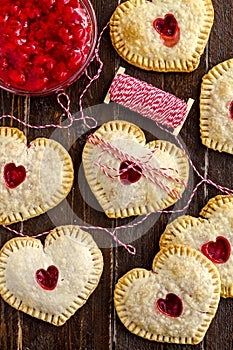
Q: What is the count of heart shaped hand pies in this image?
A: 7